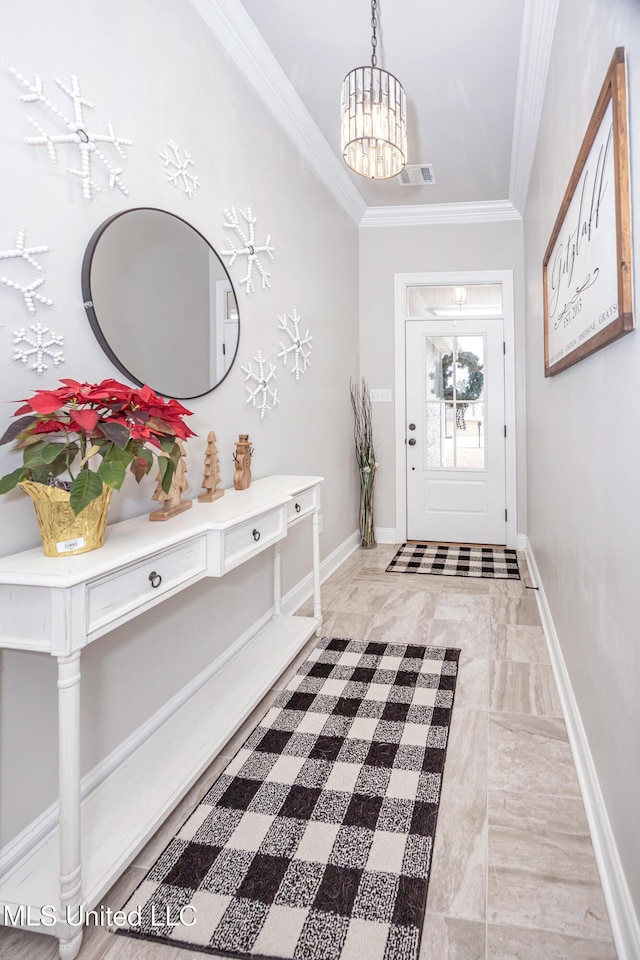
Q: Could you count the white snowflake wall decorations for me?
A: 7